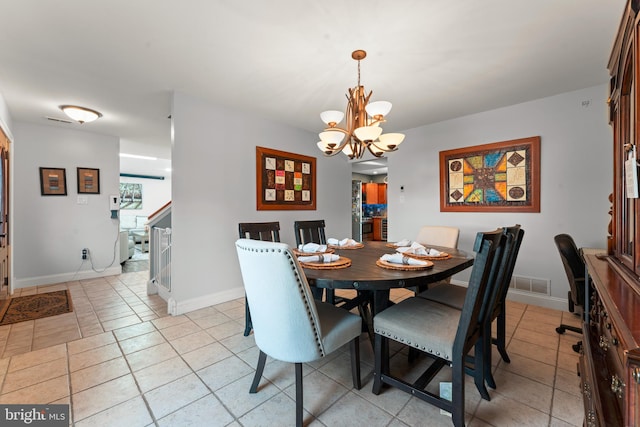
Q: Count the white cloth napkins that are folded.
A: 6